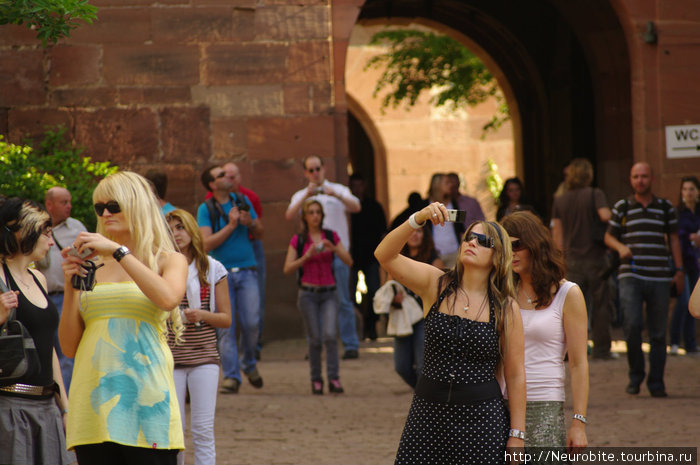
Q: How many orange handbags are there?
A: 0